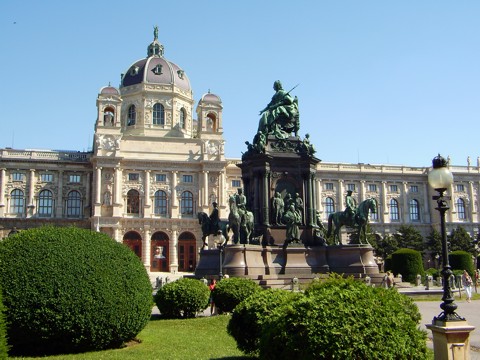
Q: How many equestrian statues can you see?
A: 3